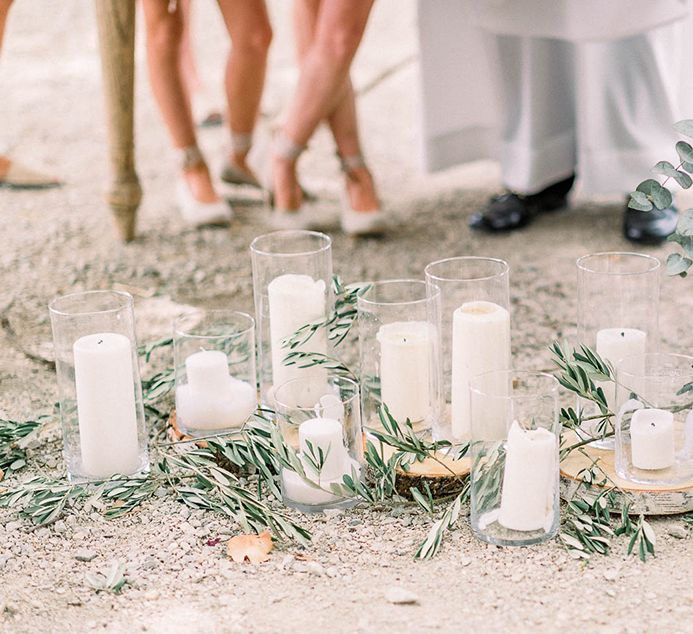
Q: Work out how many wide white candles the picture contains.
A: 9